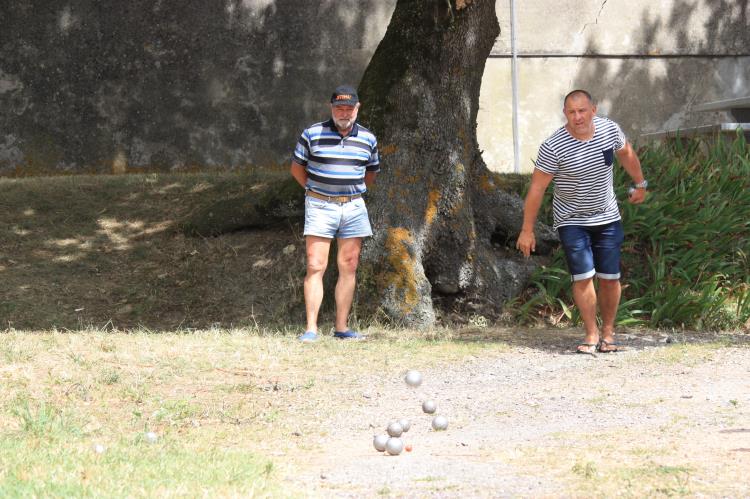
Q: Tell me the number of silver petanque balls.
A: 7